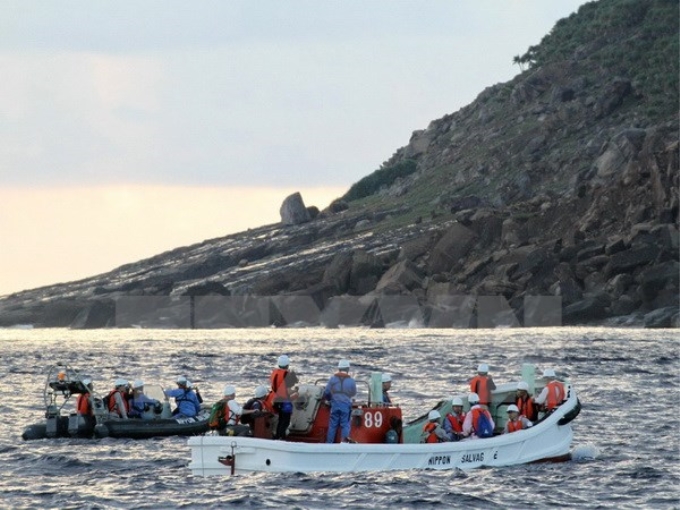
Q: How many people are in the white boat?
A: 12